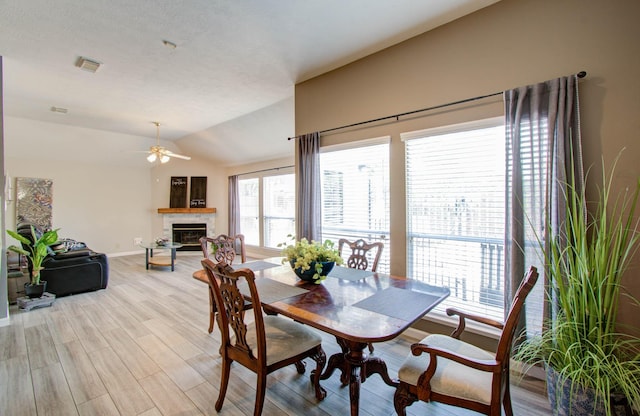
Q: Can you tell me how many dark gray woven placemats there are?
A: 4